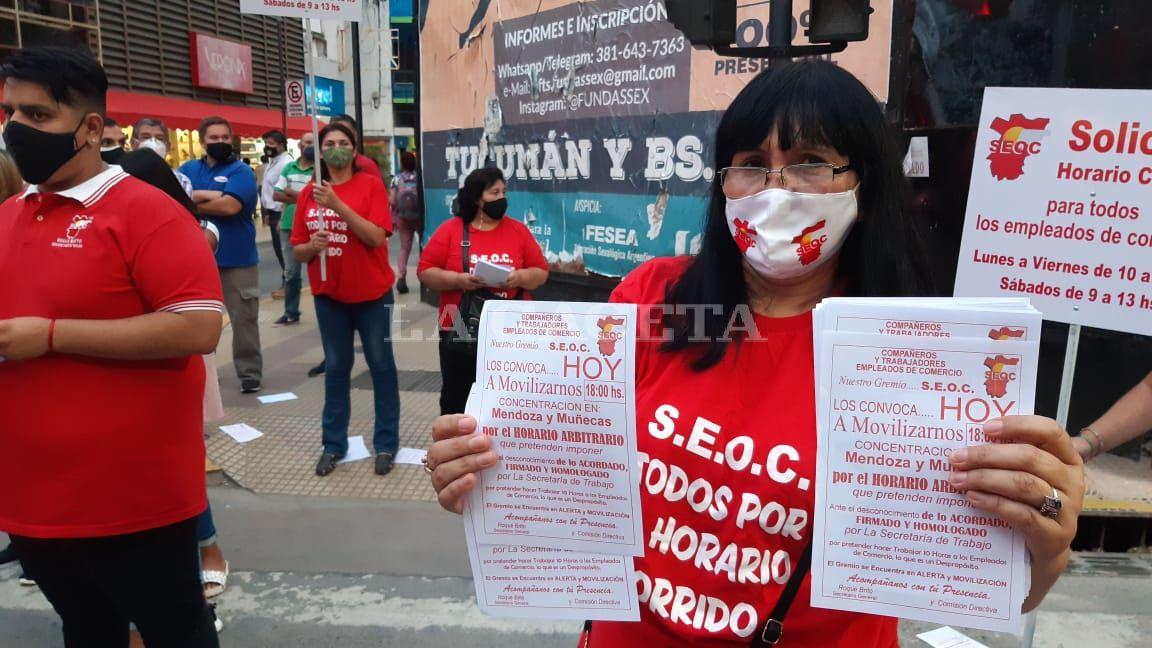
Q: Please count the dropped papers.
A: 5